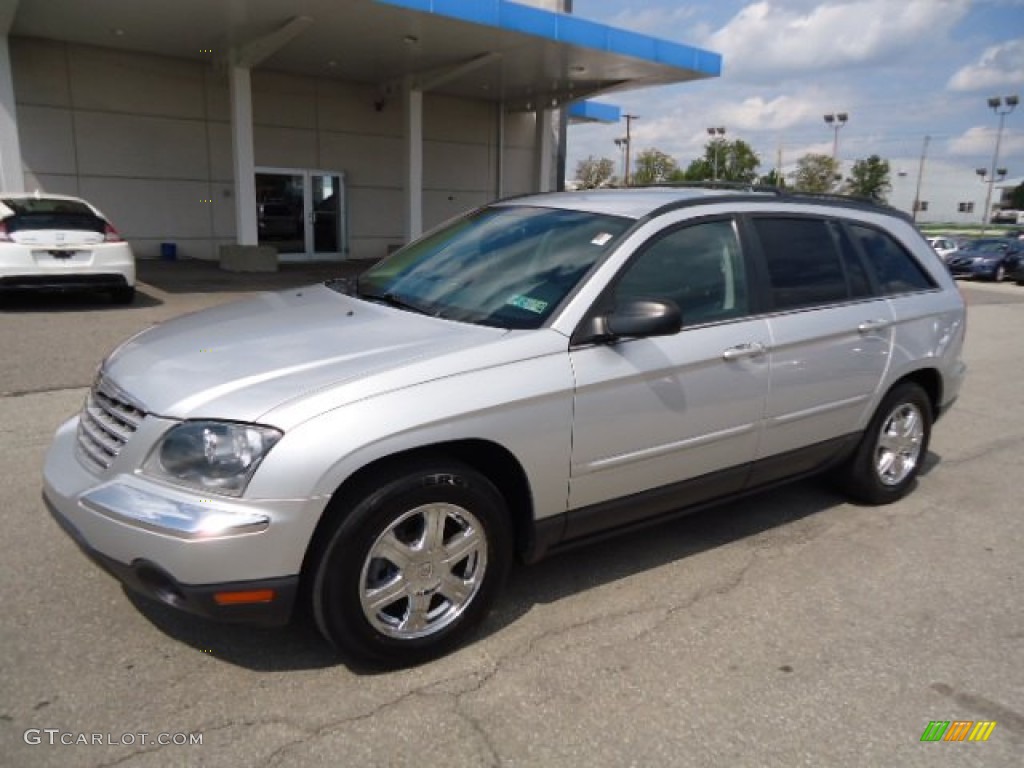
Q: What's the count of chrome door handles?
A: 2